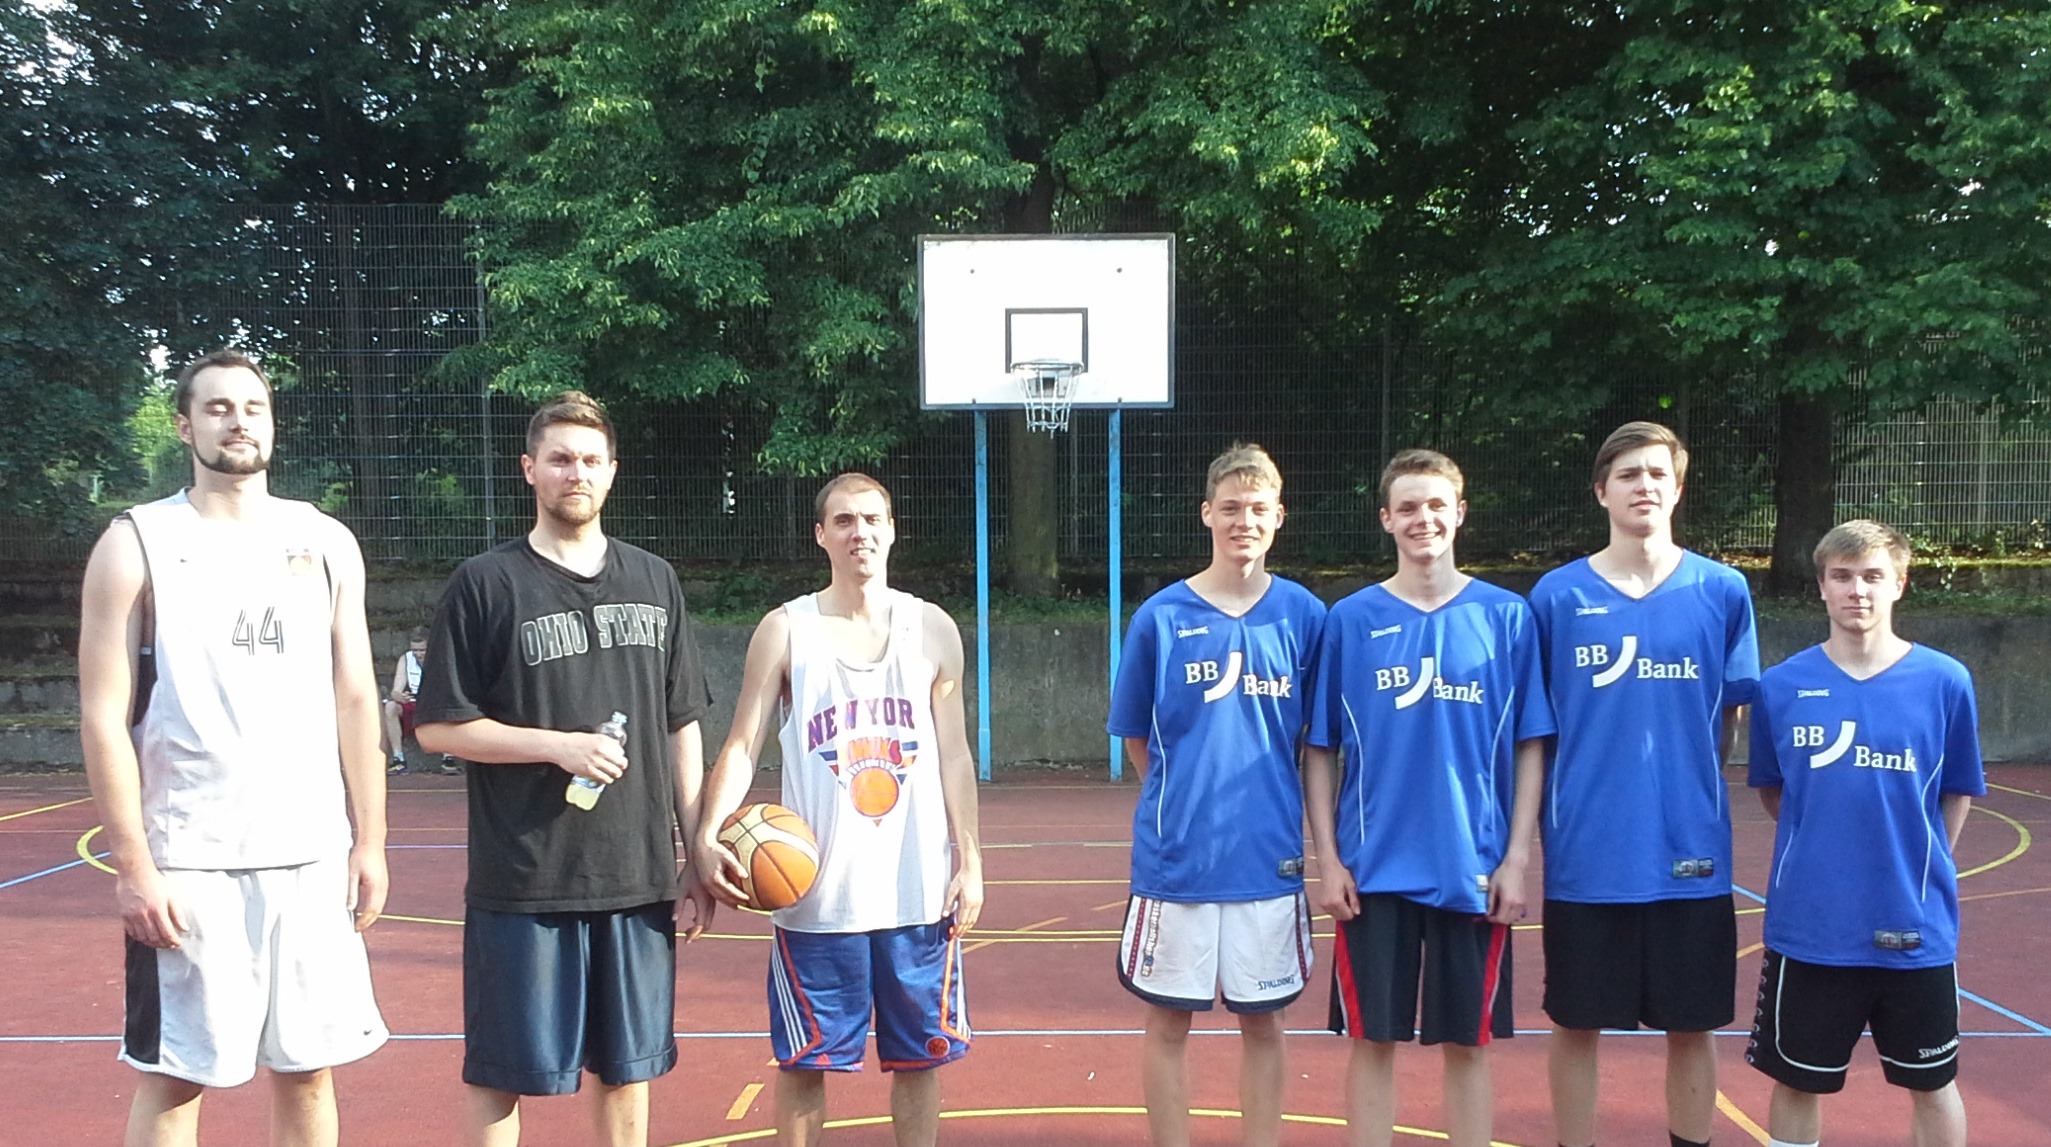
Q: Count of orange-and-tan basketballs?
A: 1